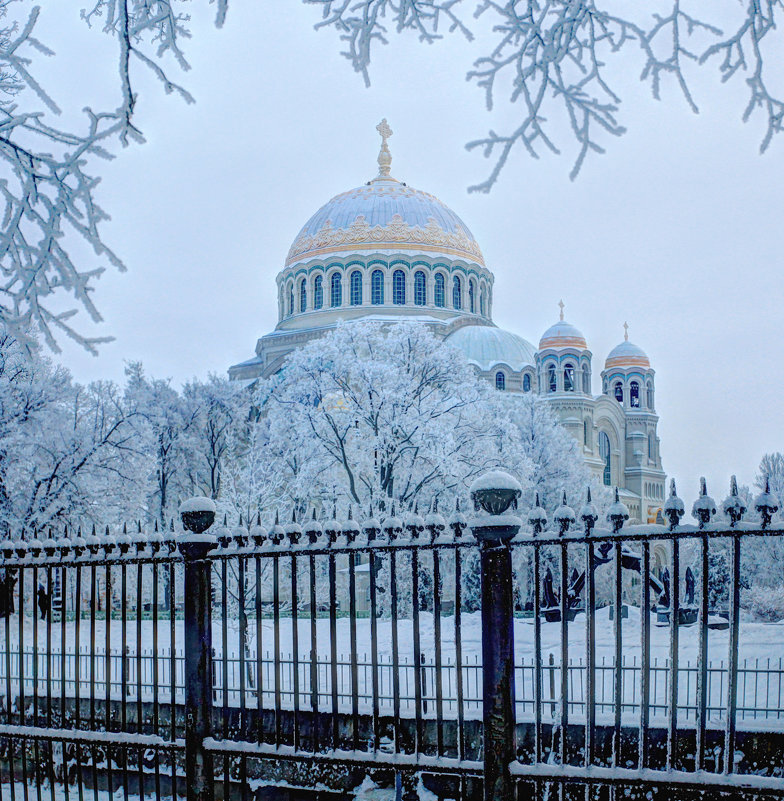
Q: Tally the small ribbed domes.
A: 2